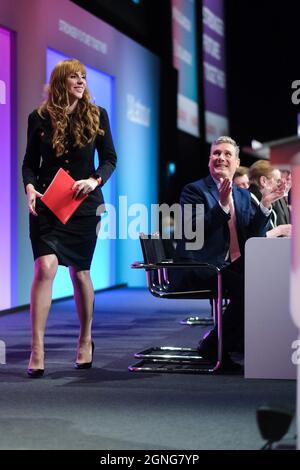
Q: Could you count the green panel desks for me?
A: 0